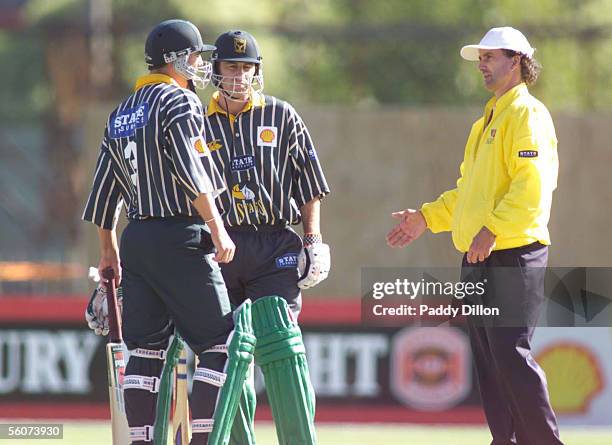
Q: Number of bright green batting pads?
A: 4